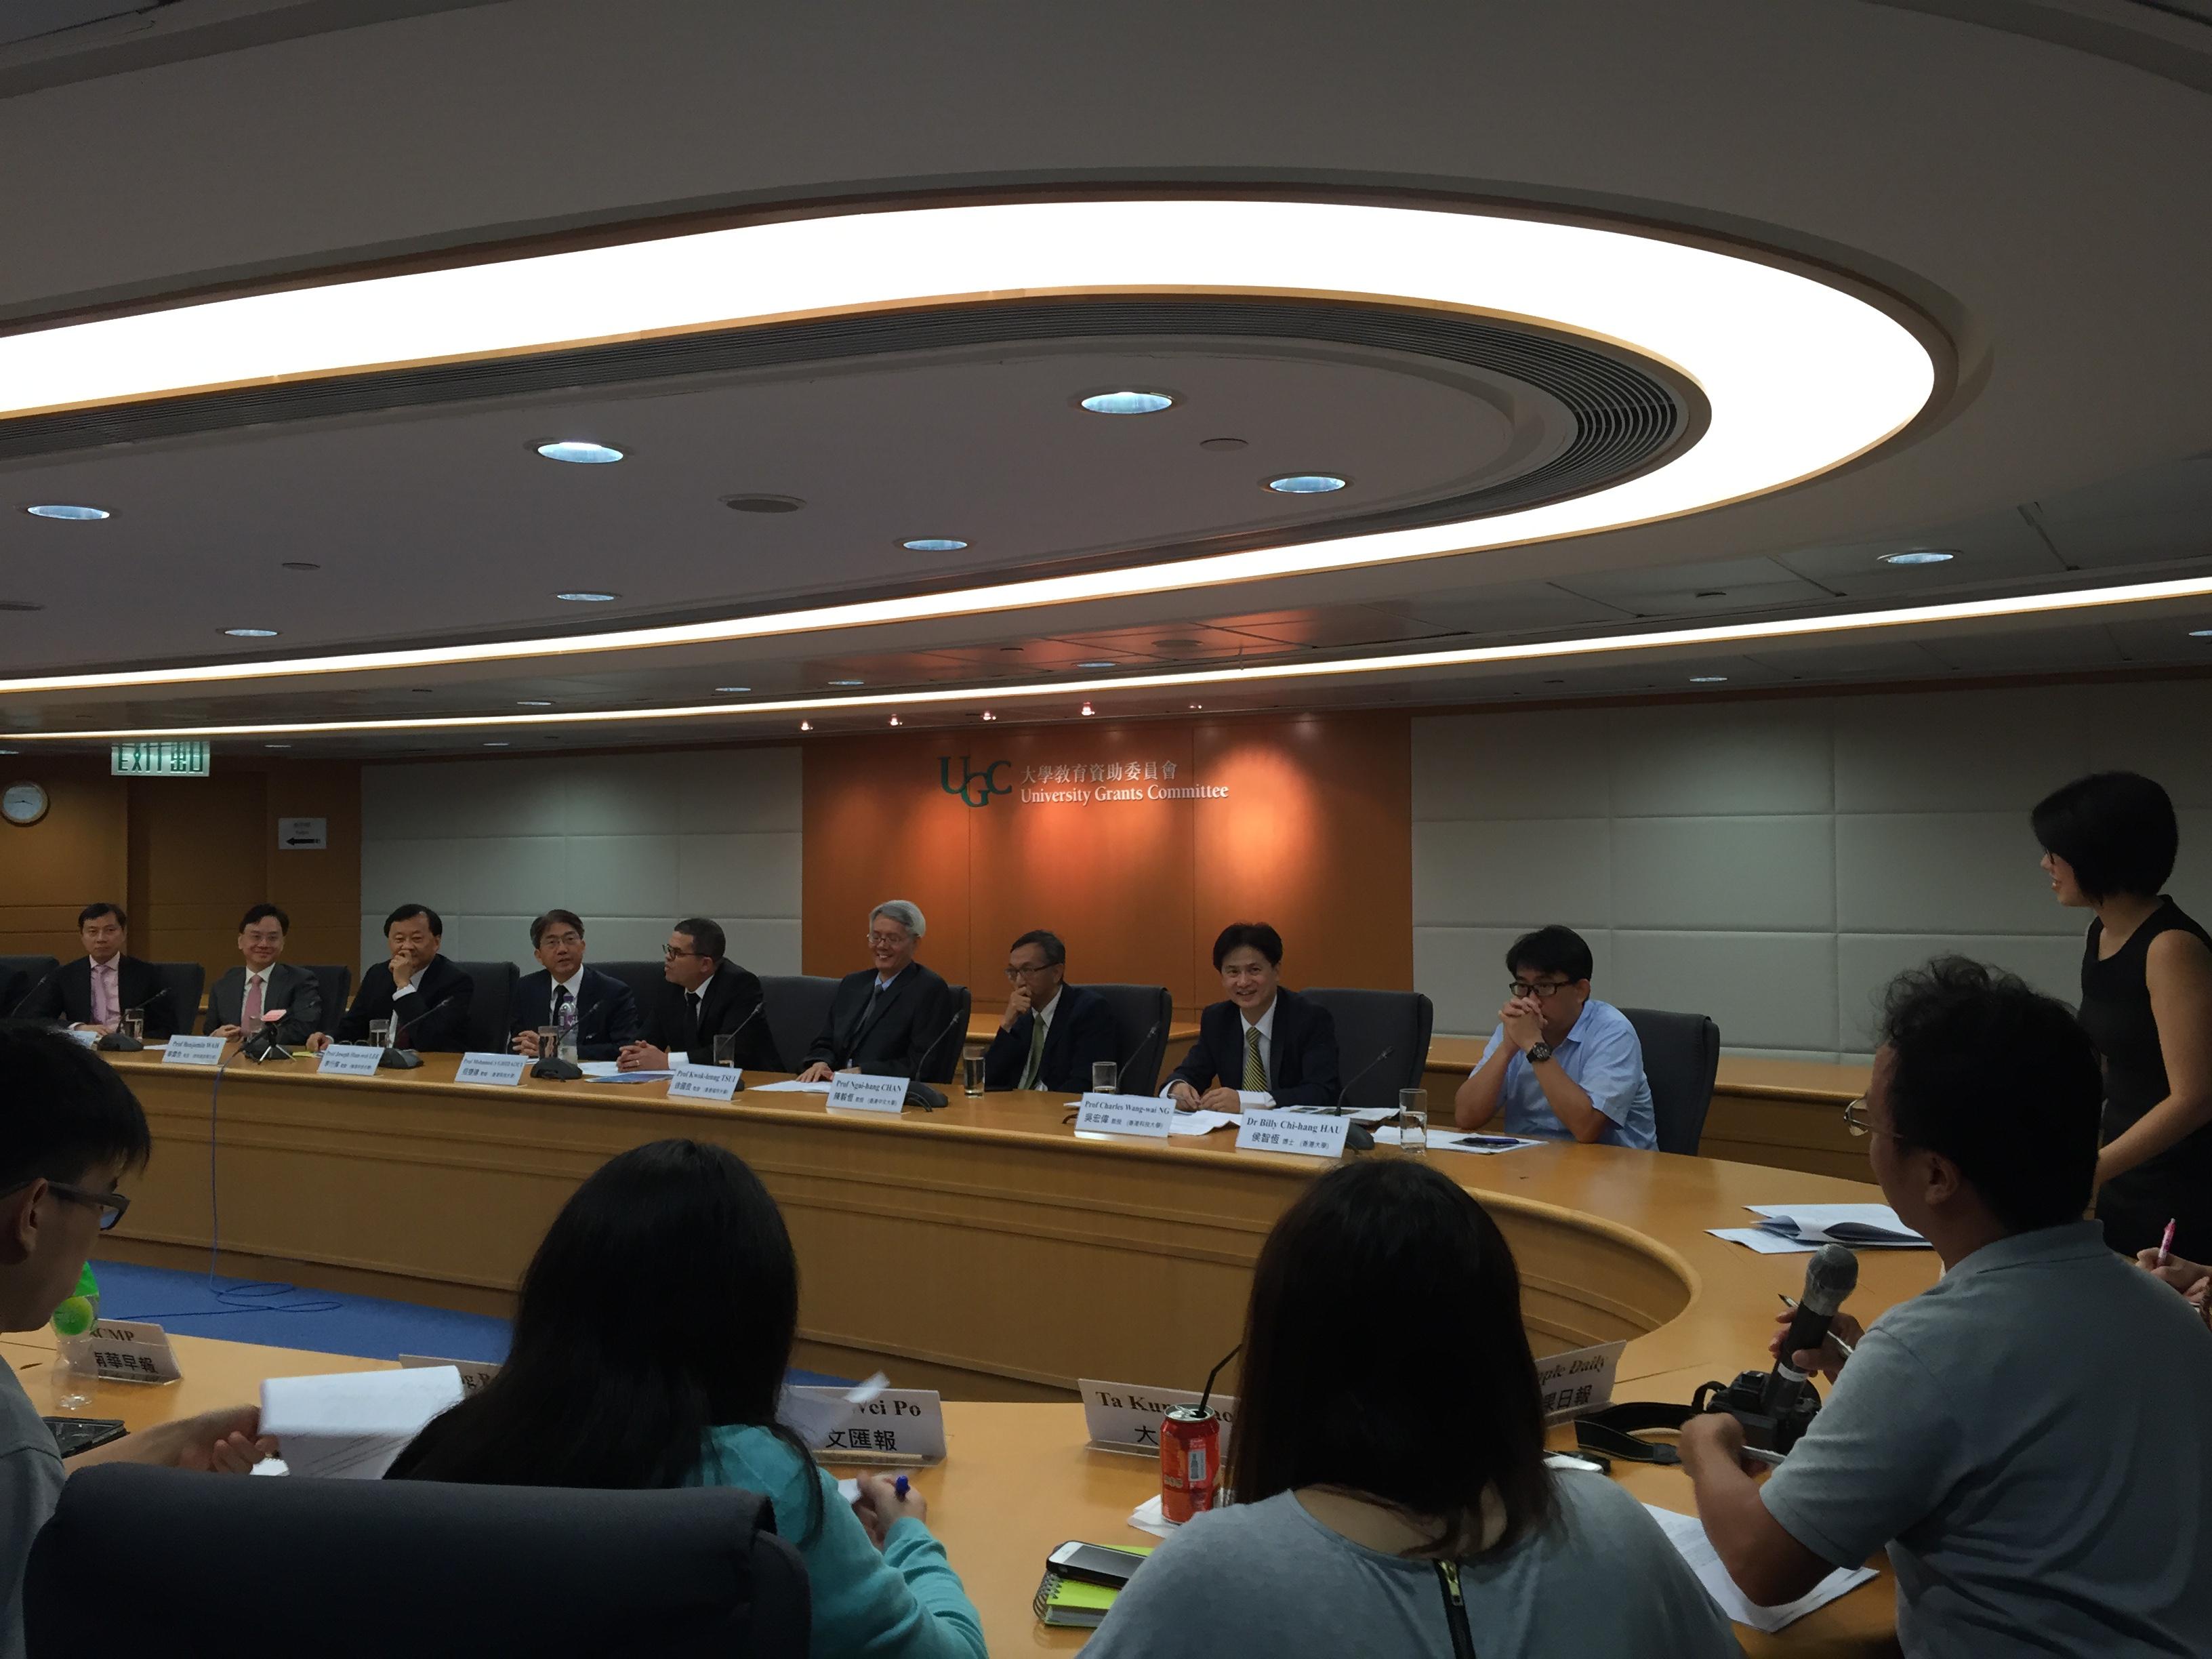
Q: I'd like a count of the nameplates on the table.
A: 13